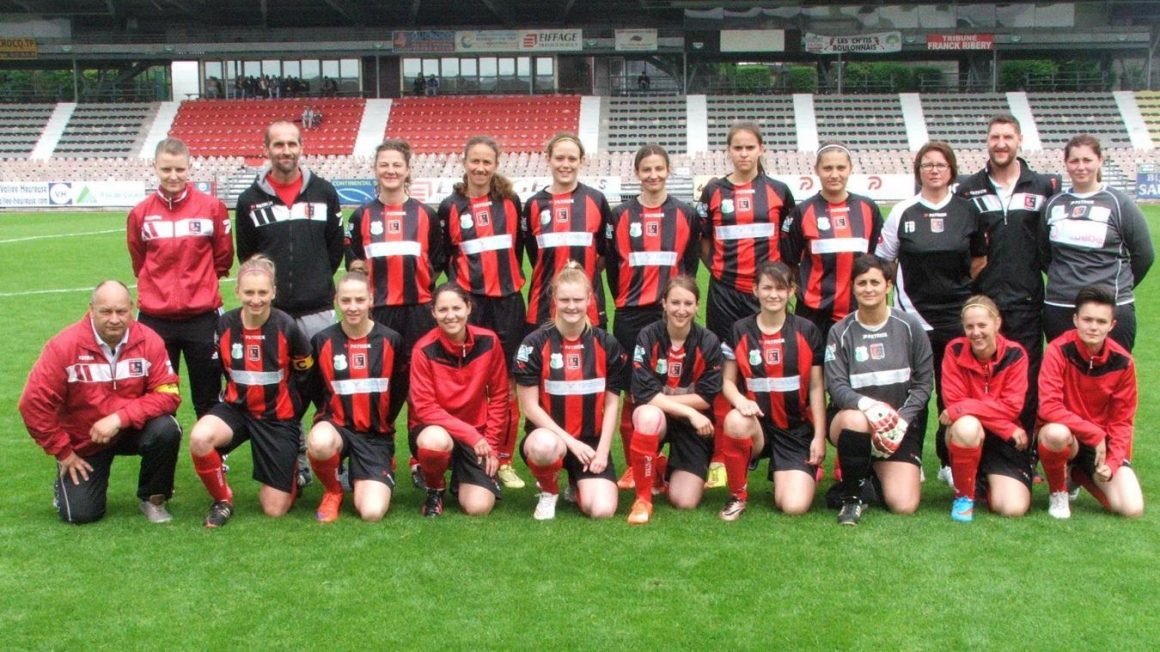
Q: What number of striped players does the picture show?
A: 11